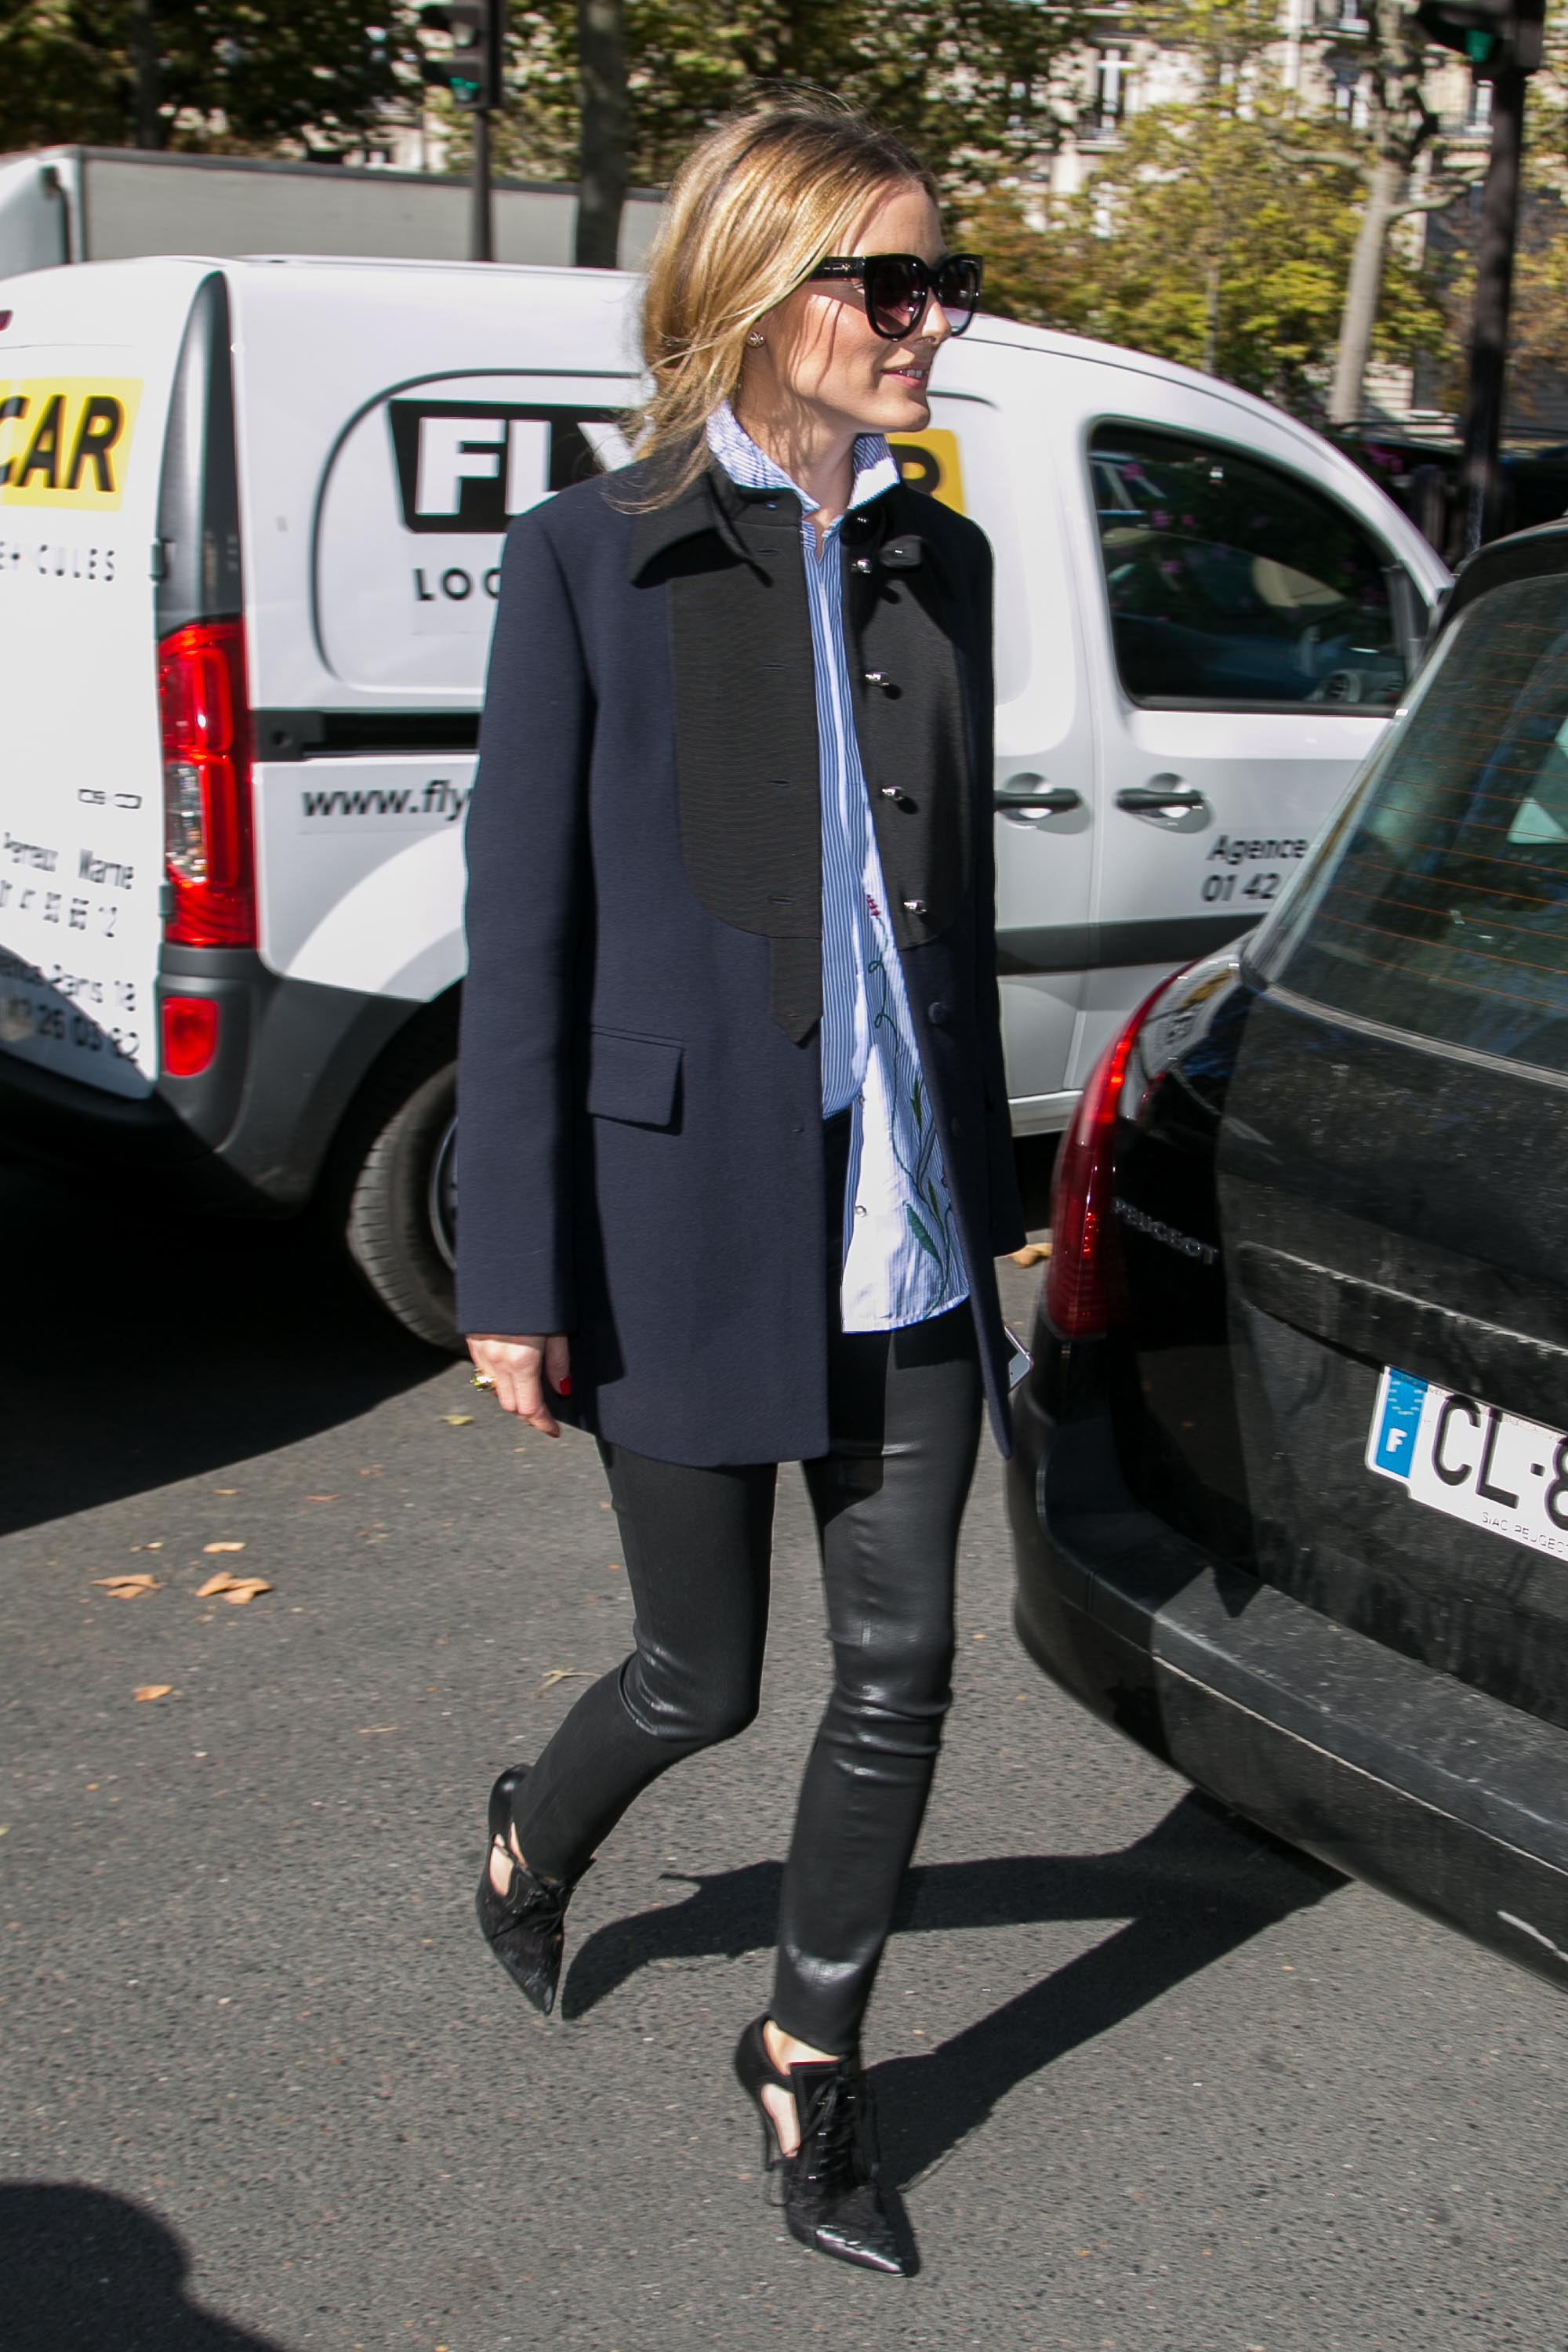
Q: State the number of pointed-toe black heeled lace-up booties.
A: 2